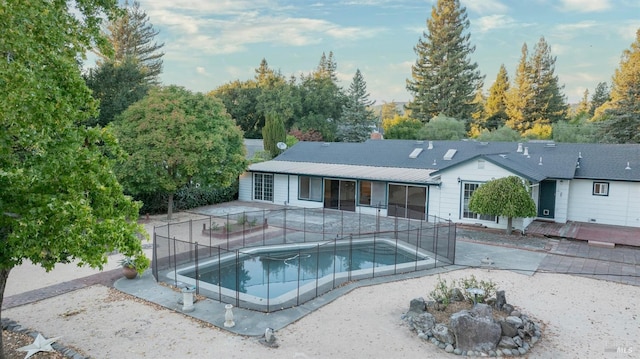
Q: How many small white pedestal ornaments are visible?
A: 2